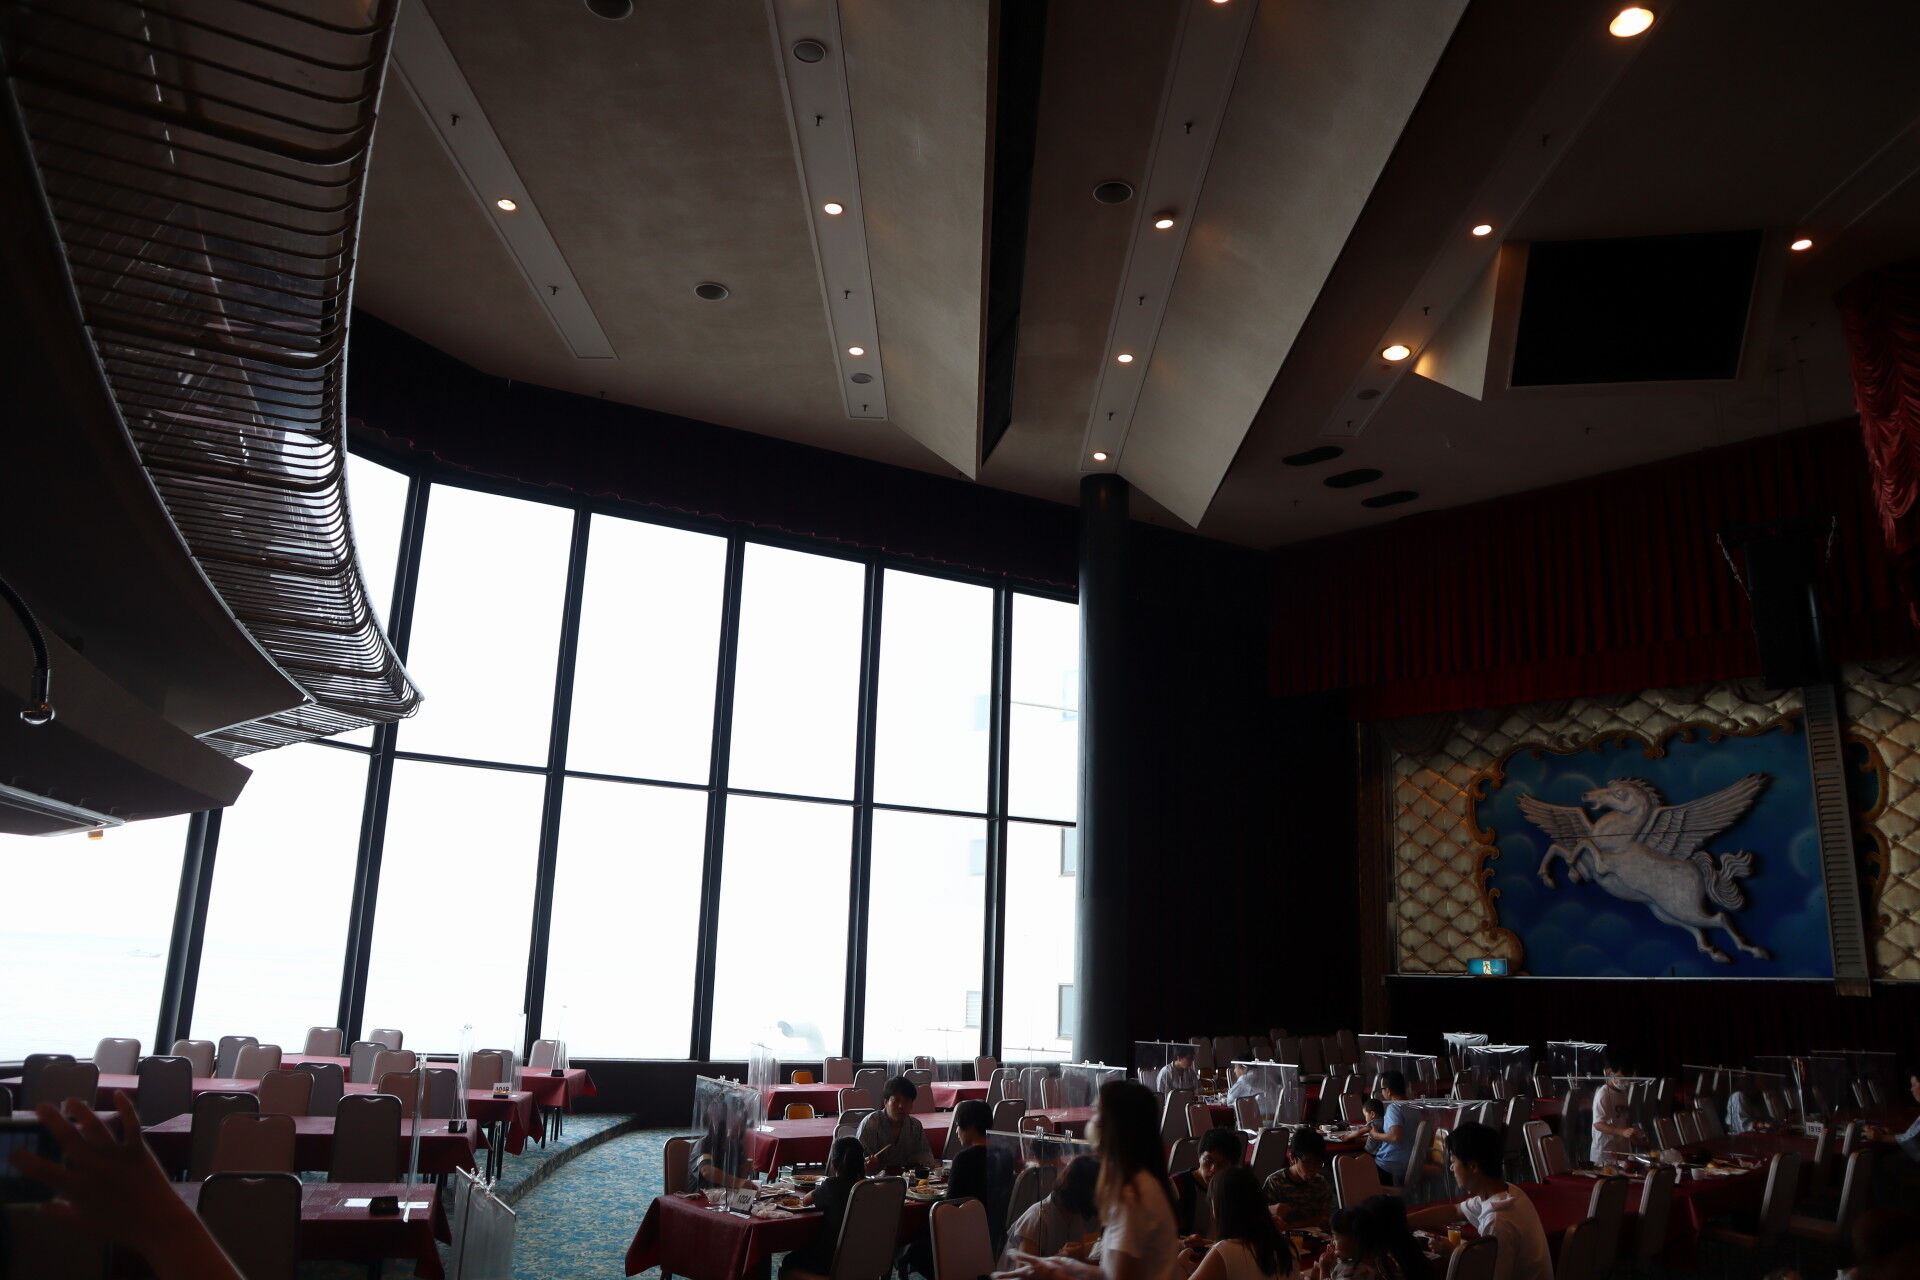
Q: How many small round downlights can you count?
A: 11